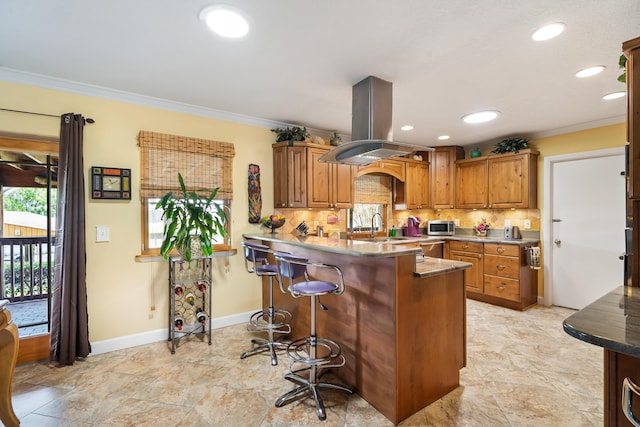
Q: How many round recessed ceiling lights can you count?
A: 7